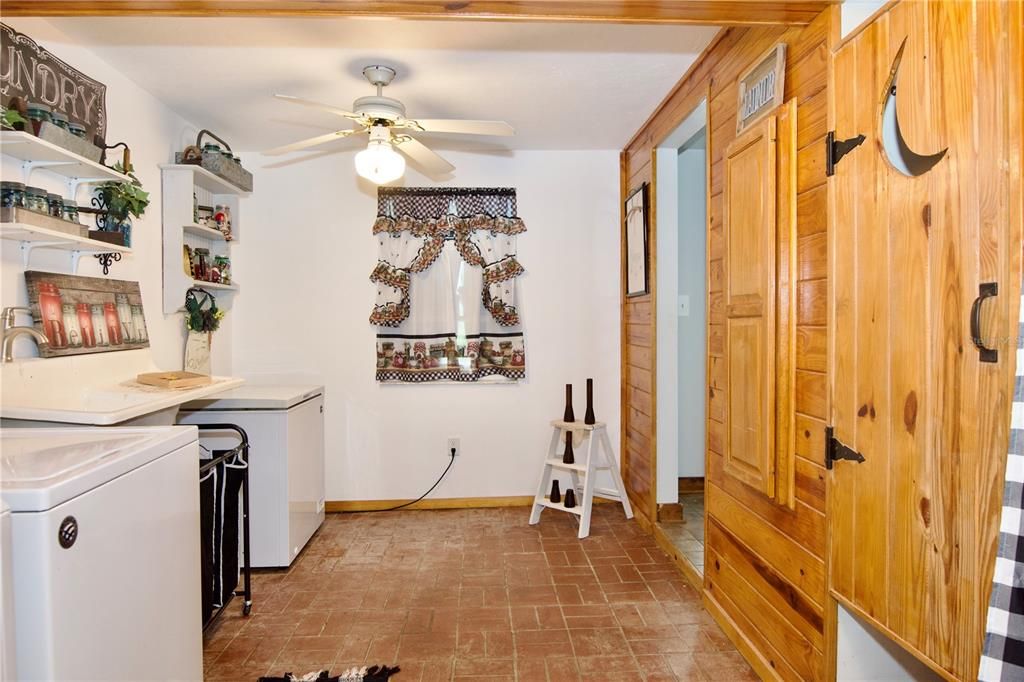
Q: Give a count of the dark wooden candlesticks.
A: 5